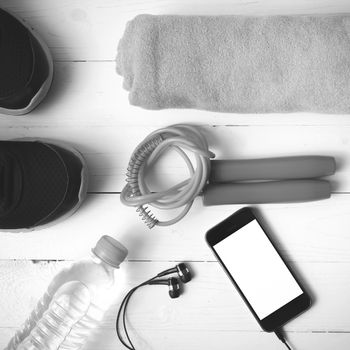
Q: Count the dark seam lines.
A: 5